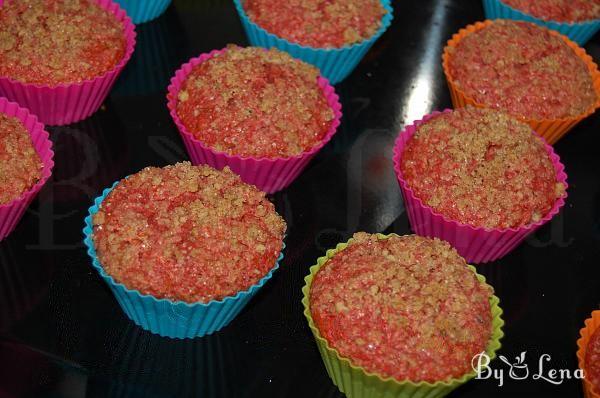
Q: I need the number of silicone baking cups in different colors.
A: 11